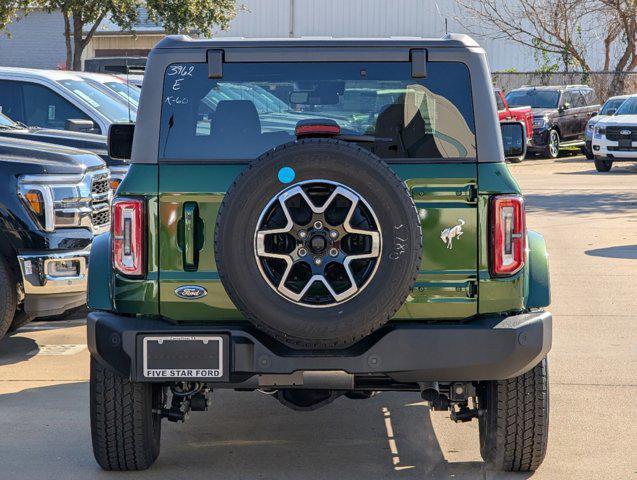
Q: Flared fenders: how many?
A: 2